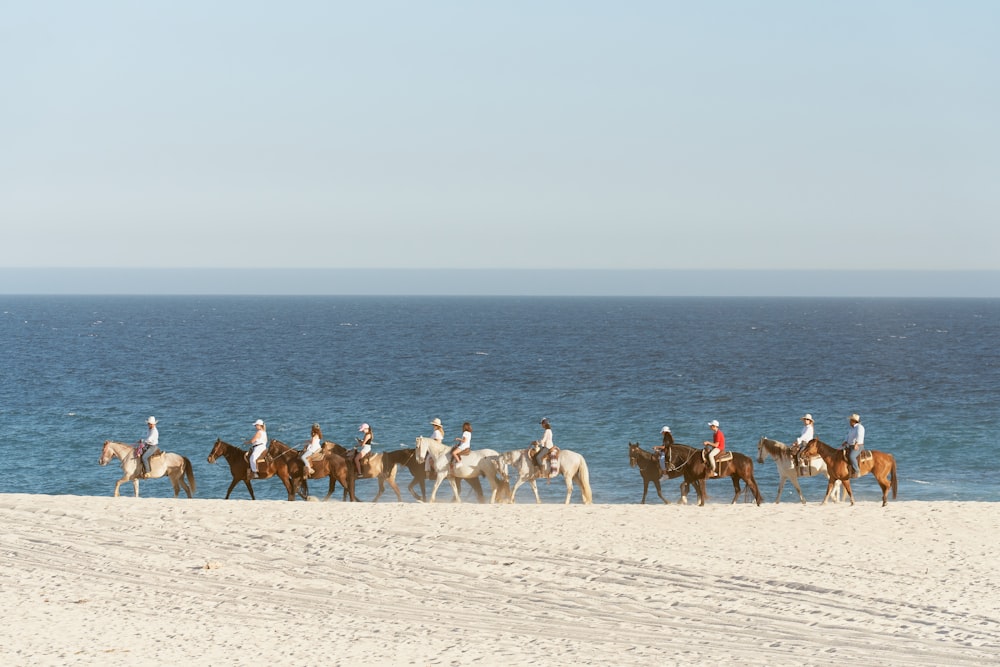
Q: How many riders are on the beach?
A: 11